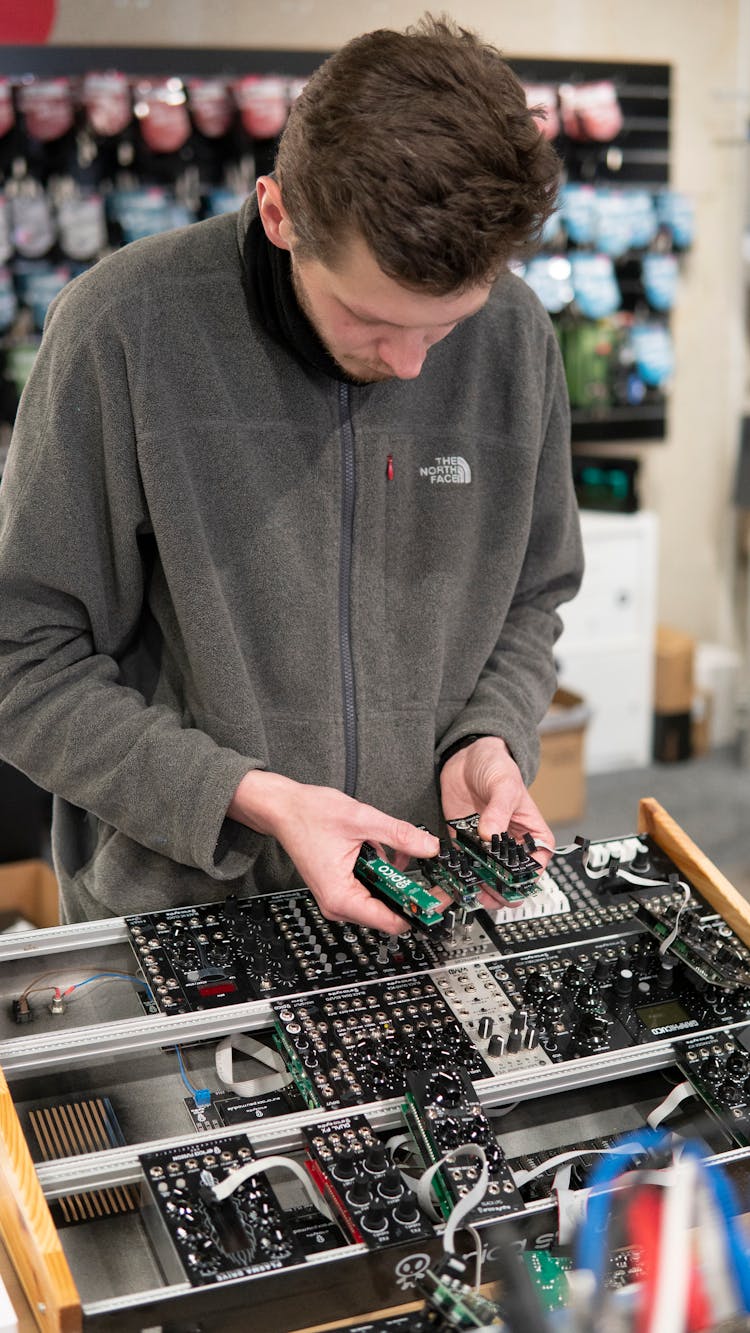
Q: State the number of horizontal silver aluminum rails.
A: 4